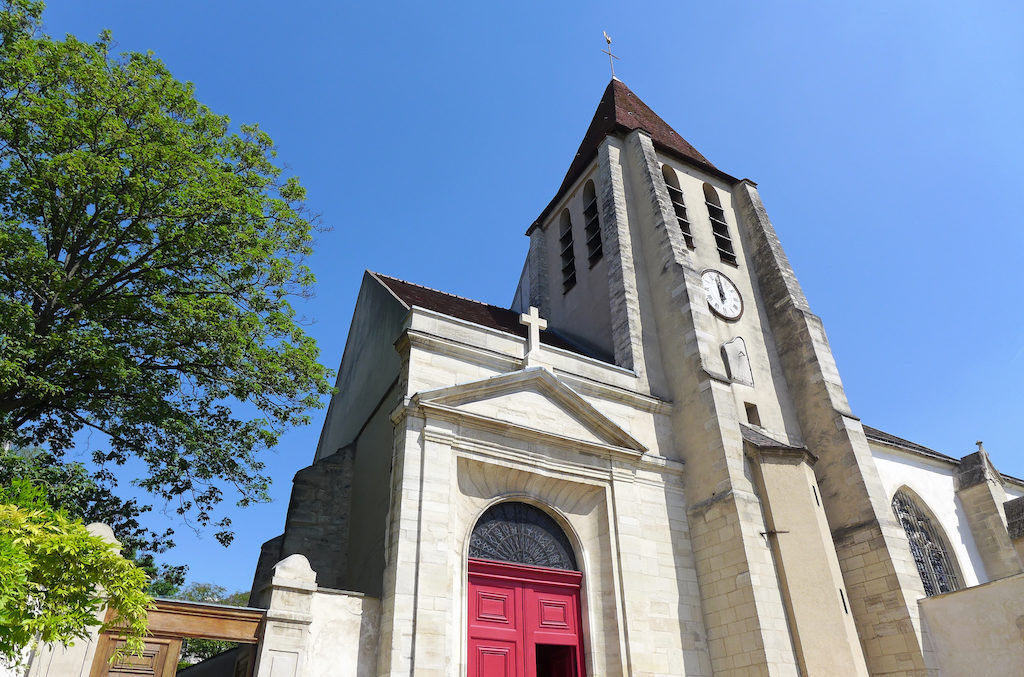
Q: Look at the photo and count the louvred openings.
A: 4